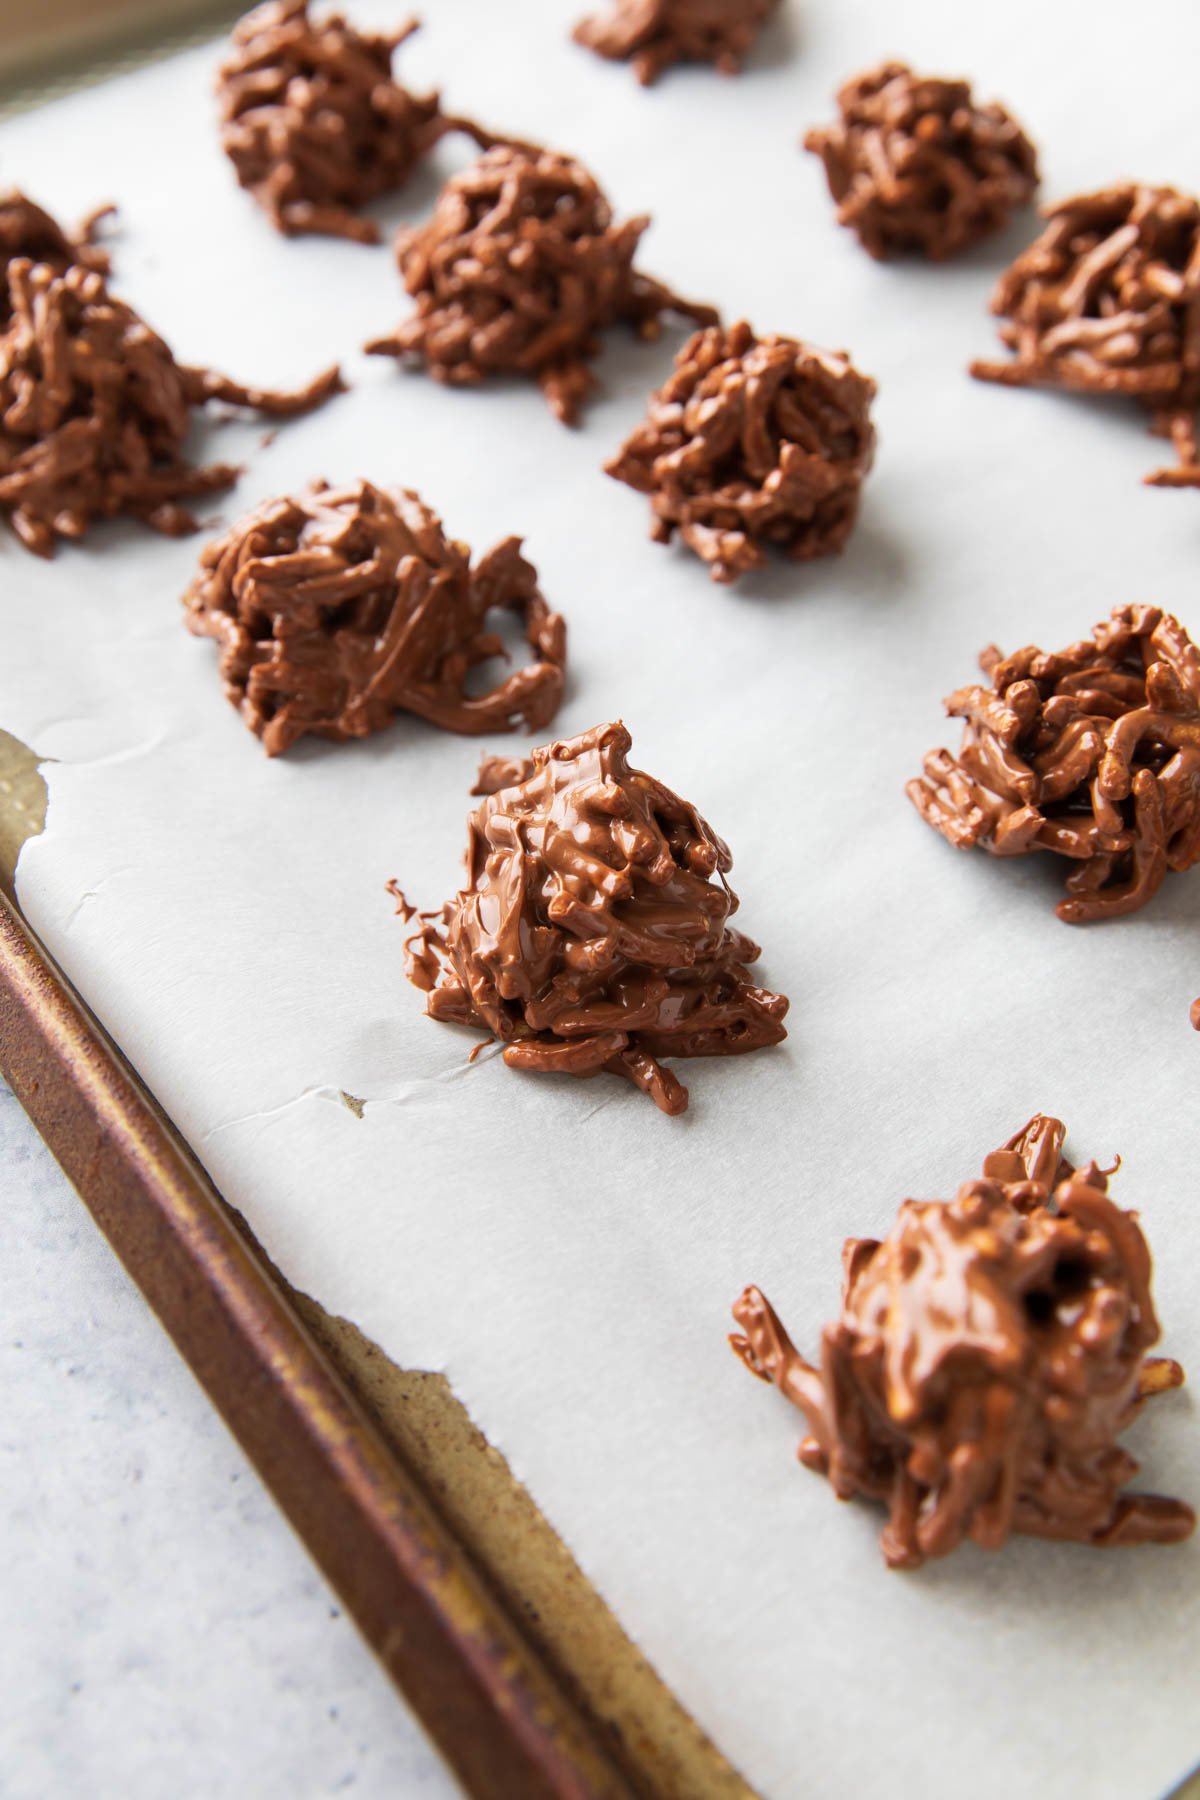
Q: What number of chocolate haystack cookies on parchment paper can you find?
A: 12